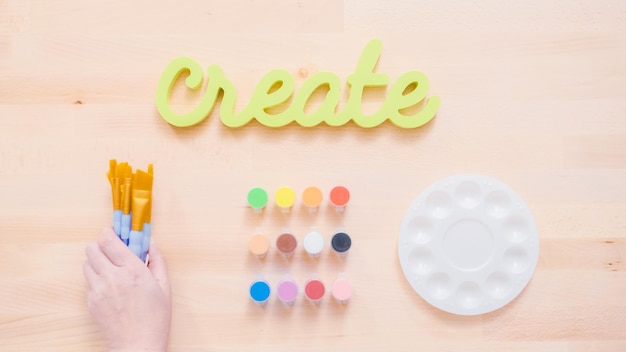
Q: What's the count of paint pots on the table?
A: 12